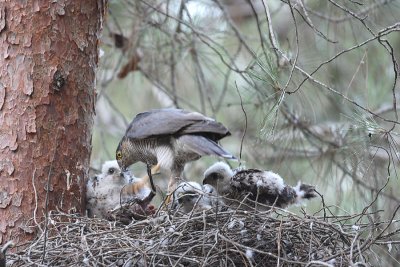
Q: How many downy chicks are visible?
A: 3